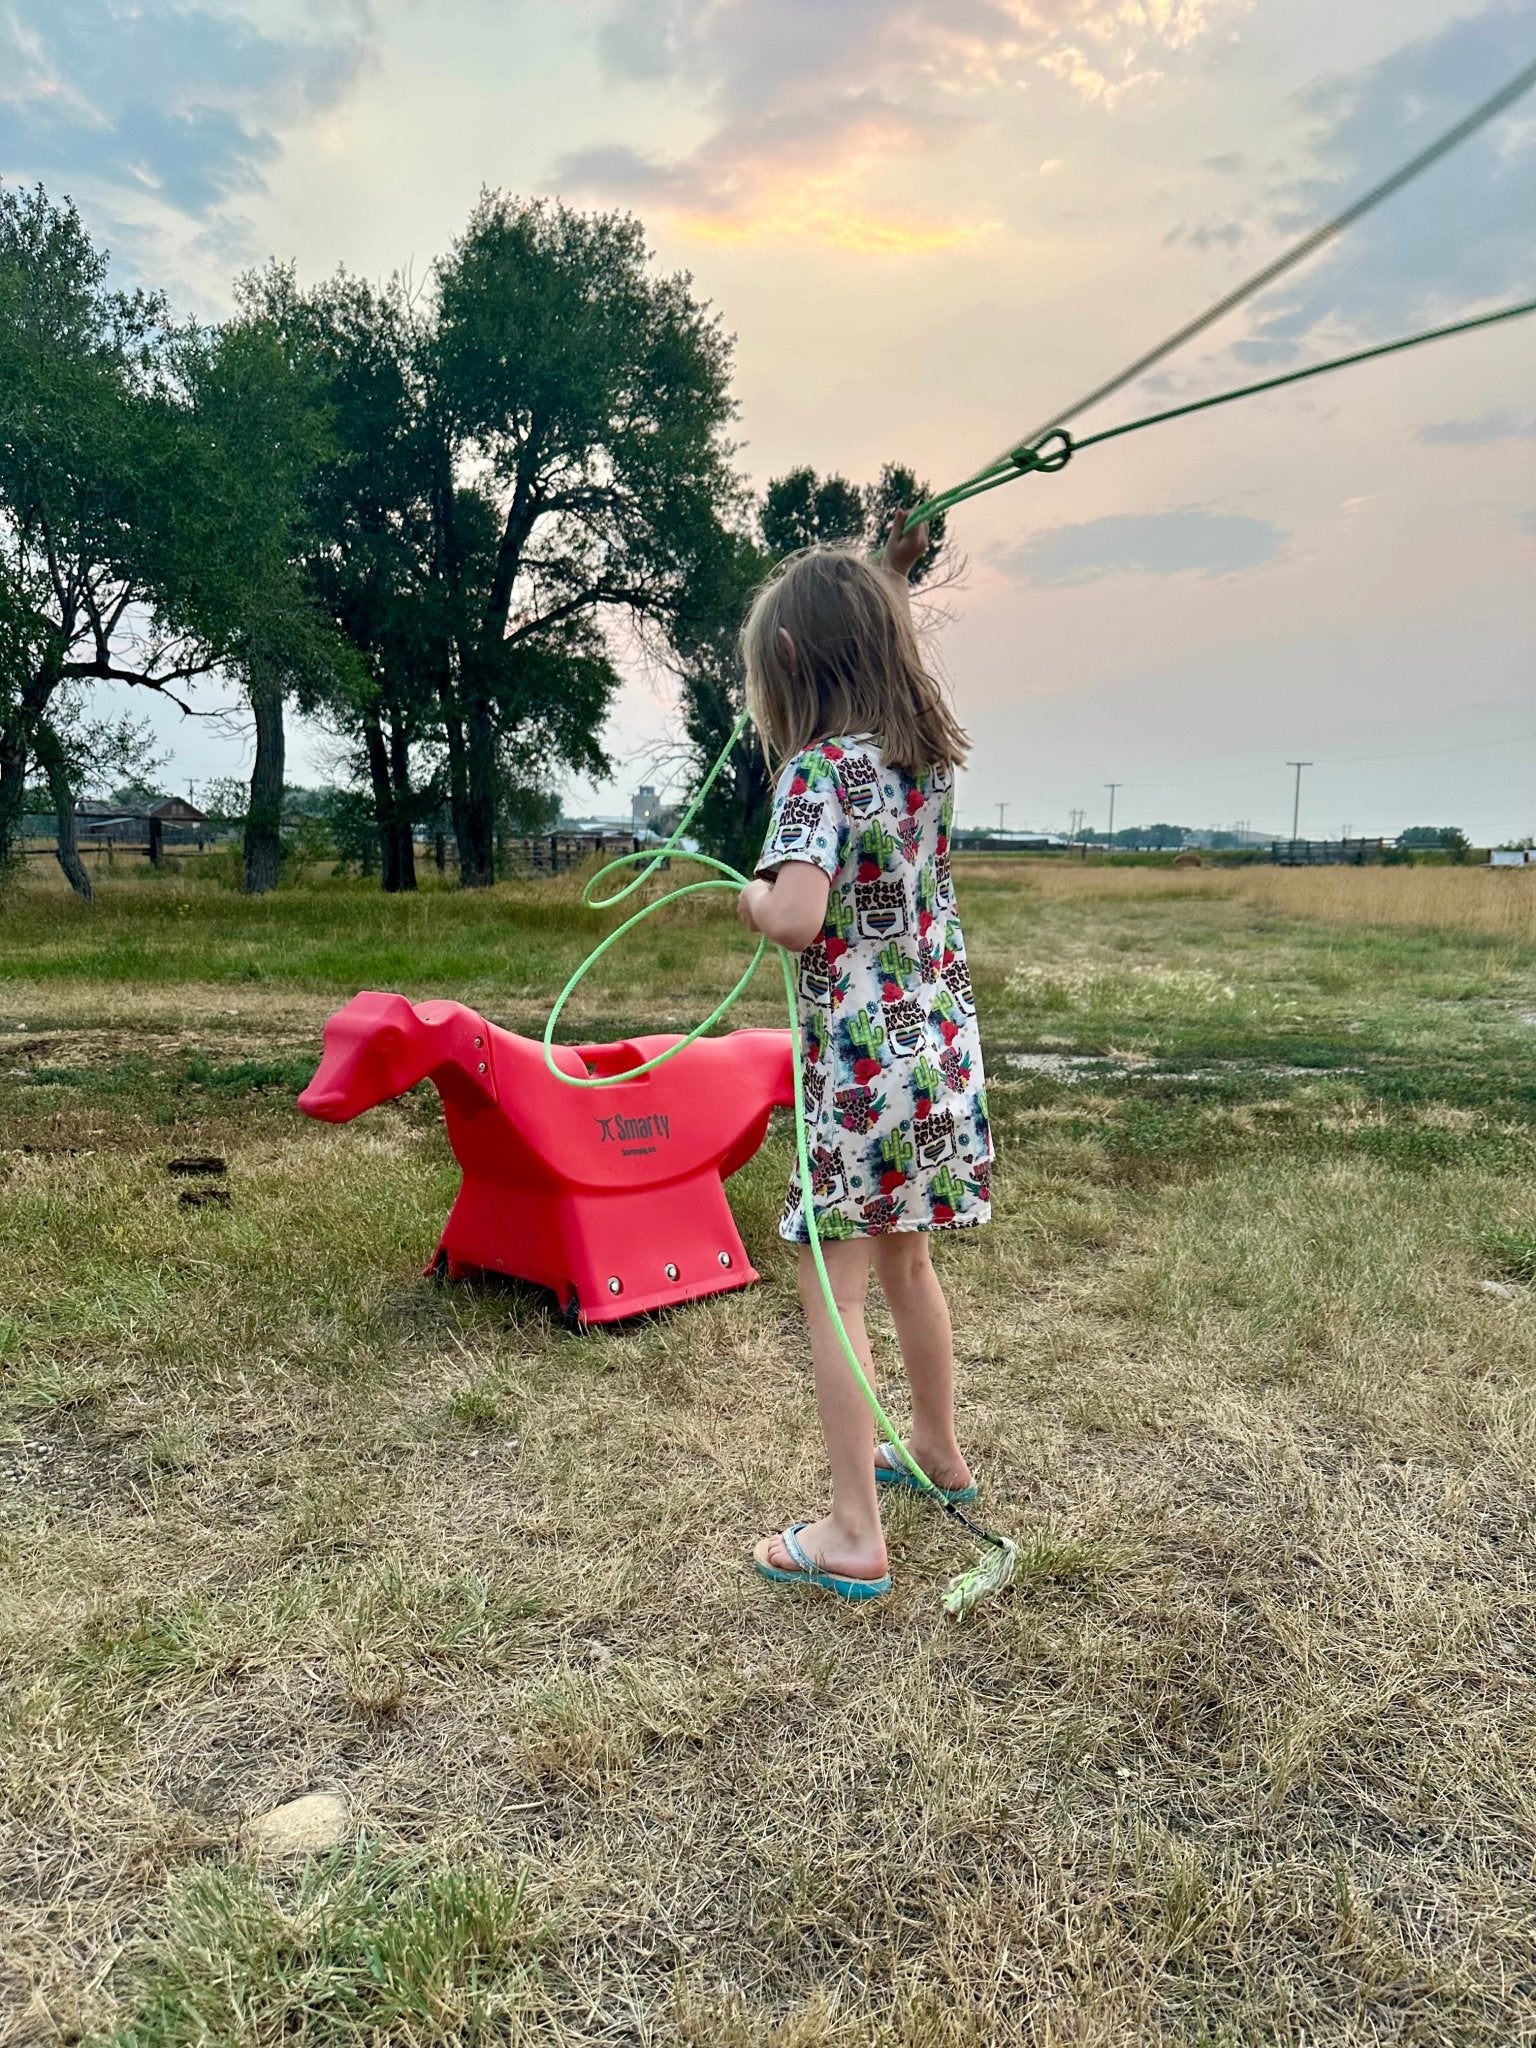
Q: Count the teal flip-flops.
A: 2